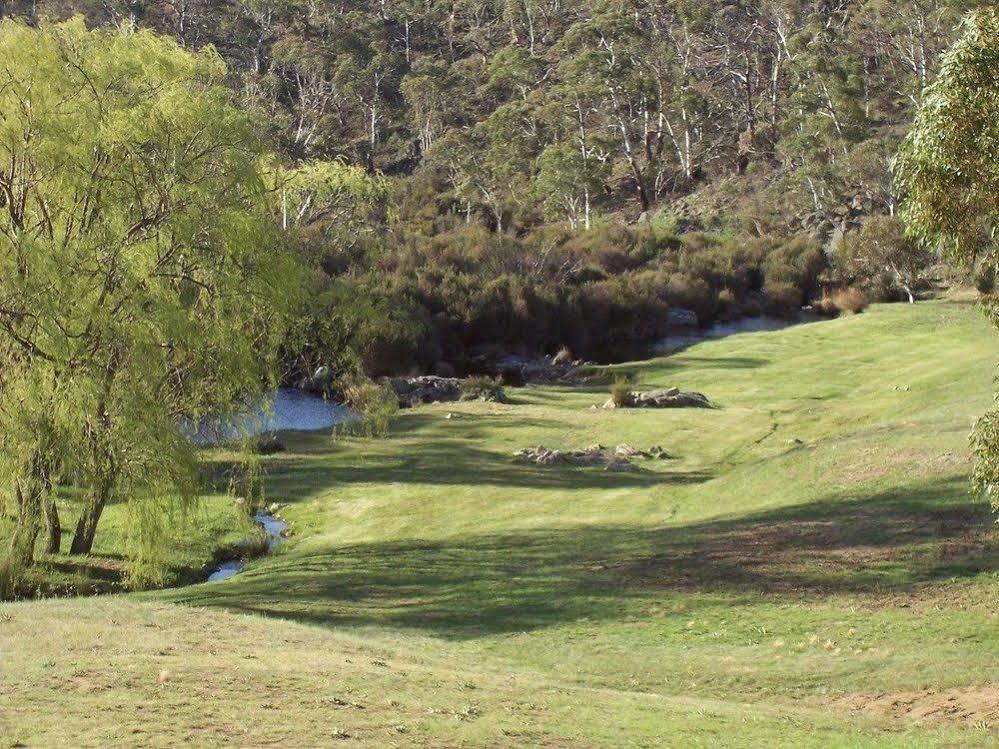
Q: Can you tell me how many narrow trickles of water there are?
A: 1